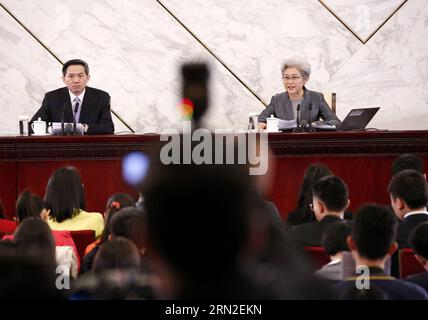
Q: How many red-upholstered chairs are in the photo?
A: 3